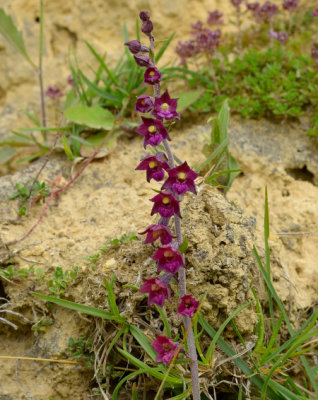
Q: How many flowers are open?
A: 12